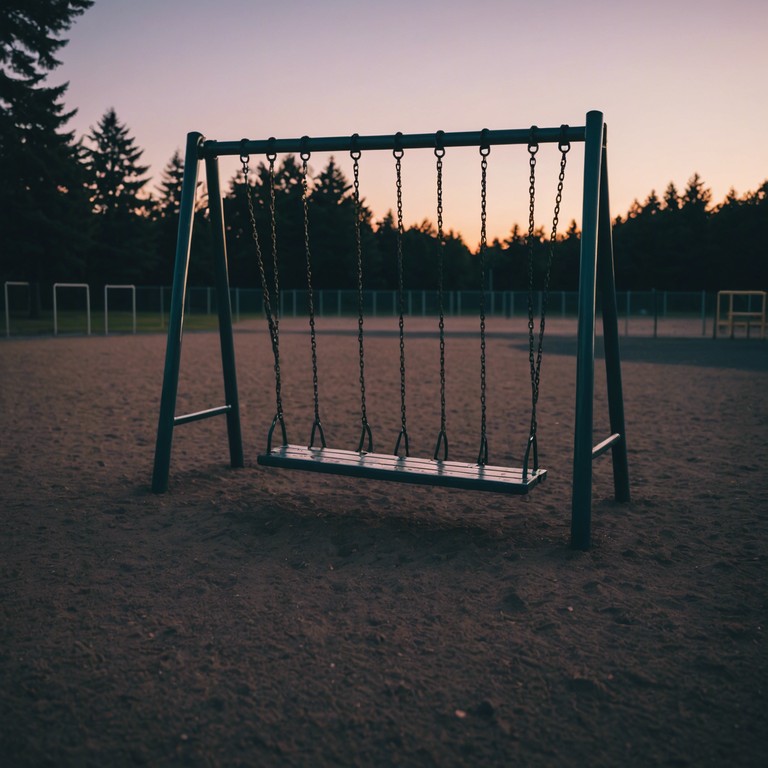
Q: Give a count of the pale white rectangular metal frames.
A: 3